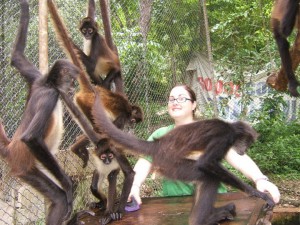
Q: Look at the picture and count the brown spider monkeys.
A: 6